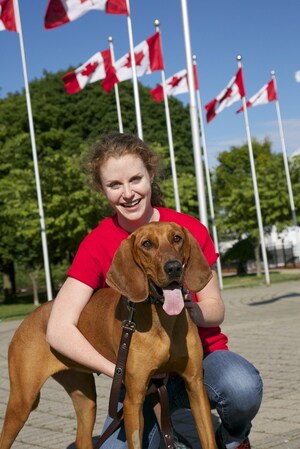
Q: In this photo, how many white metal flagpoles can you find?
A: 8